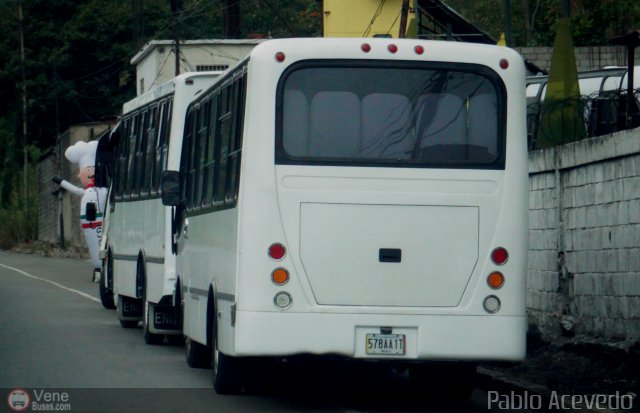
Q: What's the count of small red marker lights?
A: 5